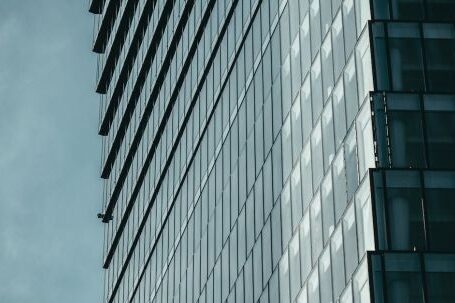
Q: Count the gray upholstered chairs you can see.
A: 0